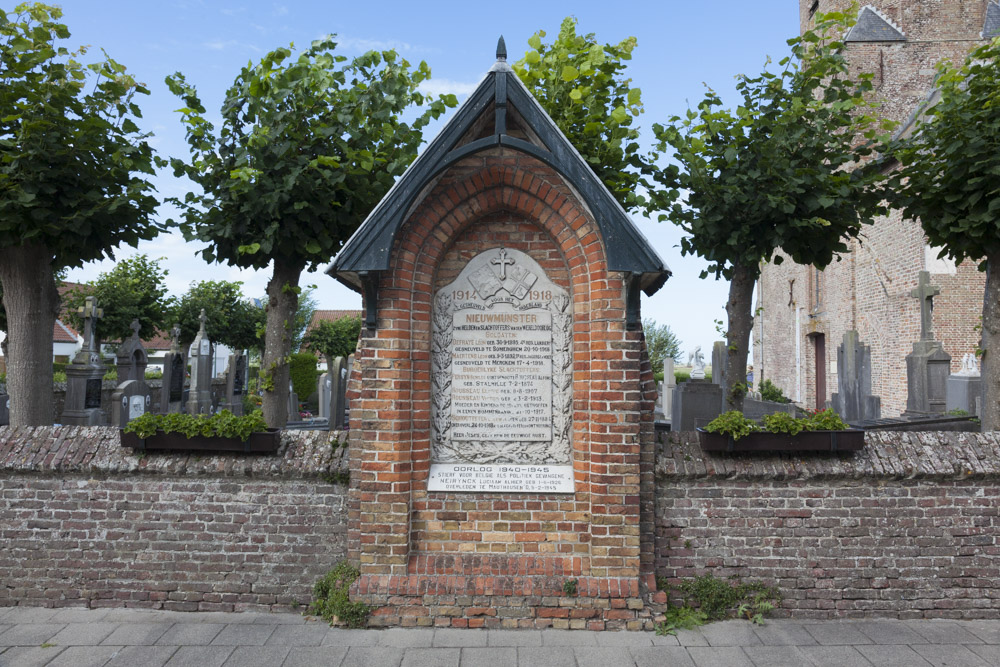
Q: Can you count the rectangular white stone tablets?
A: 1